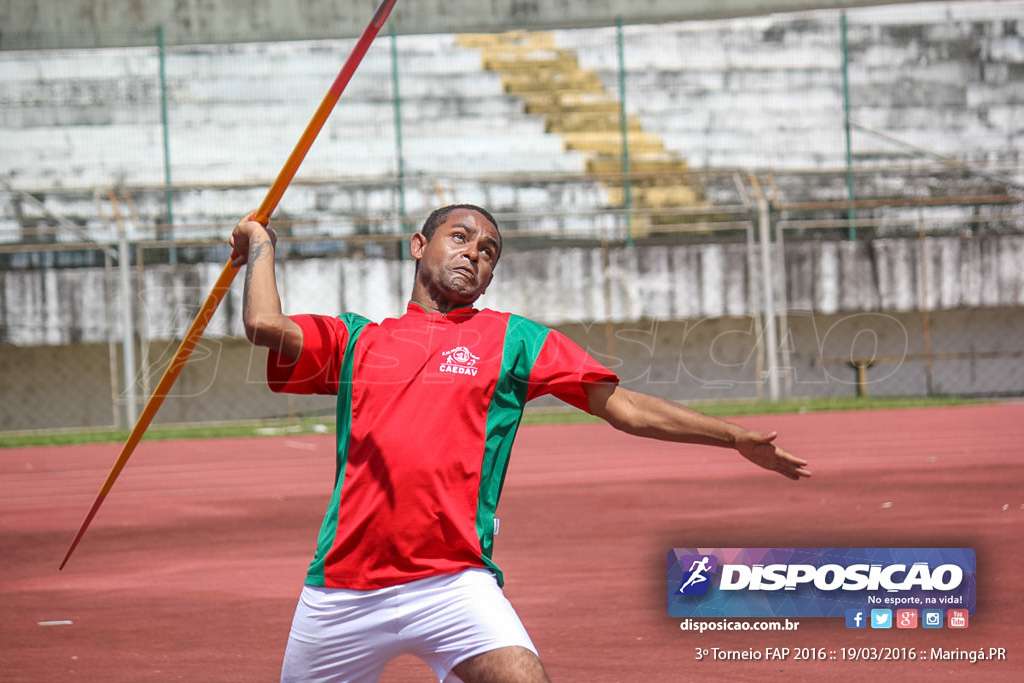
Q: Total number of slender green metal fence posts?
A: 4